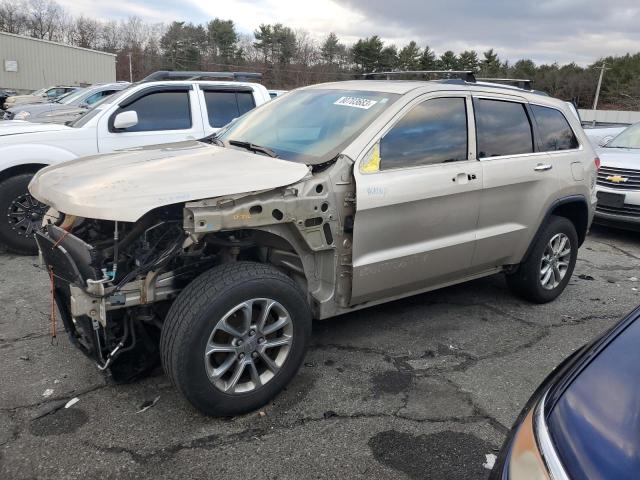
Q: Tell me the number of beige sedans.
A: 0